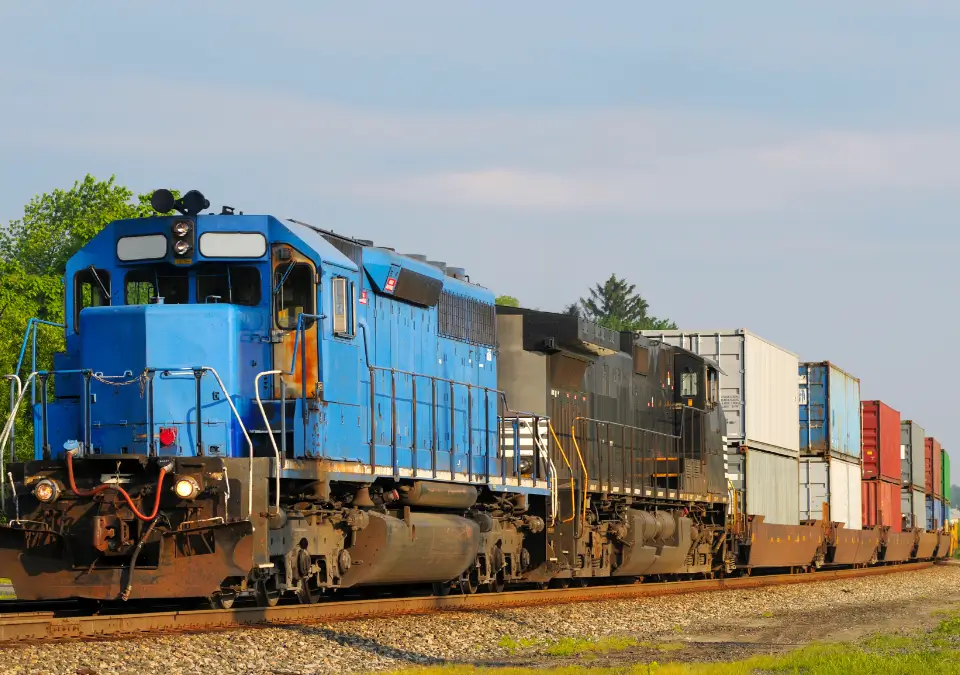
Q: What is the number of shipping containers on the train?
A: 12